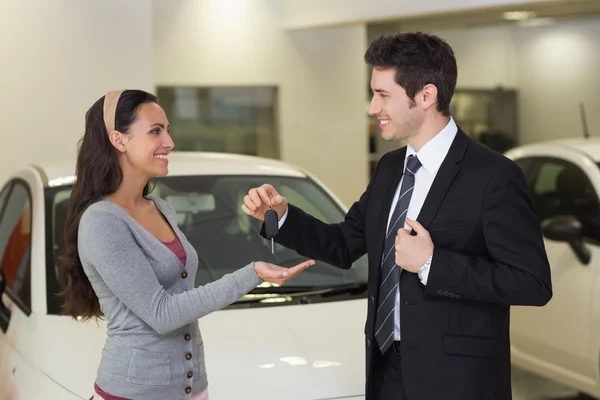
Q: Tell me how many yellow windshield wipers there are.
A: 0